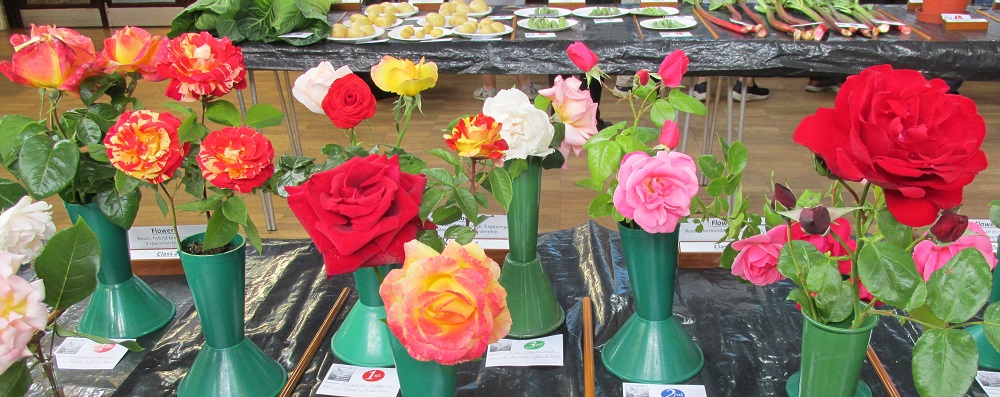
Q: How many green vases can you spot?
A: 8